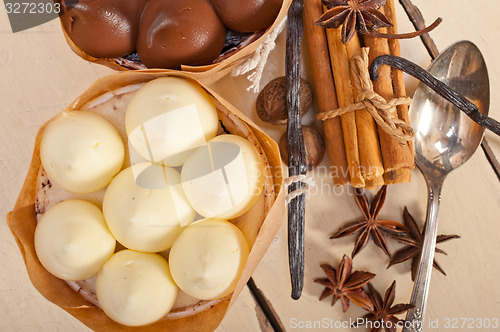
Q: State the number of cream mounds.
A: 7